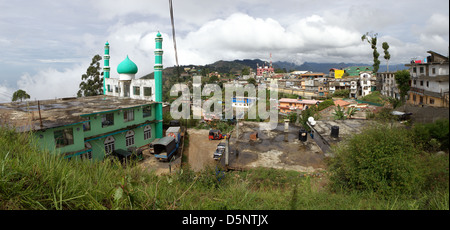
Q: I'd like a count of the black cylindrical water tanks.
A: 2